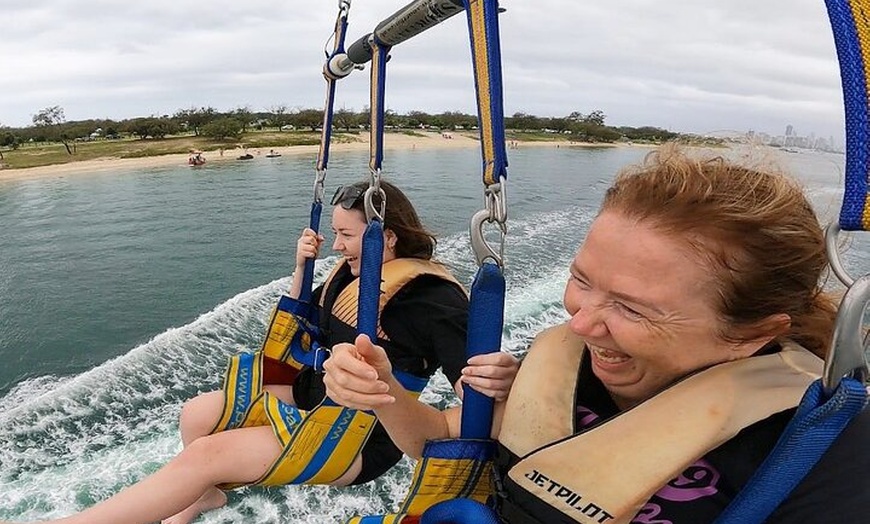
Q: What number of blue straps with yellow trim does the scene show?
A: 4